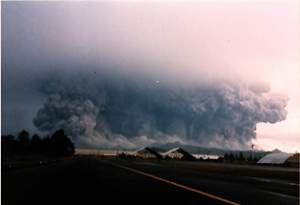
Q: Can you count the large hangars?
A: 3